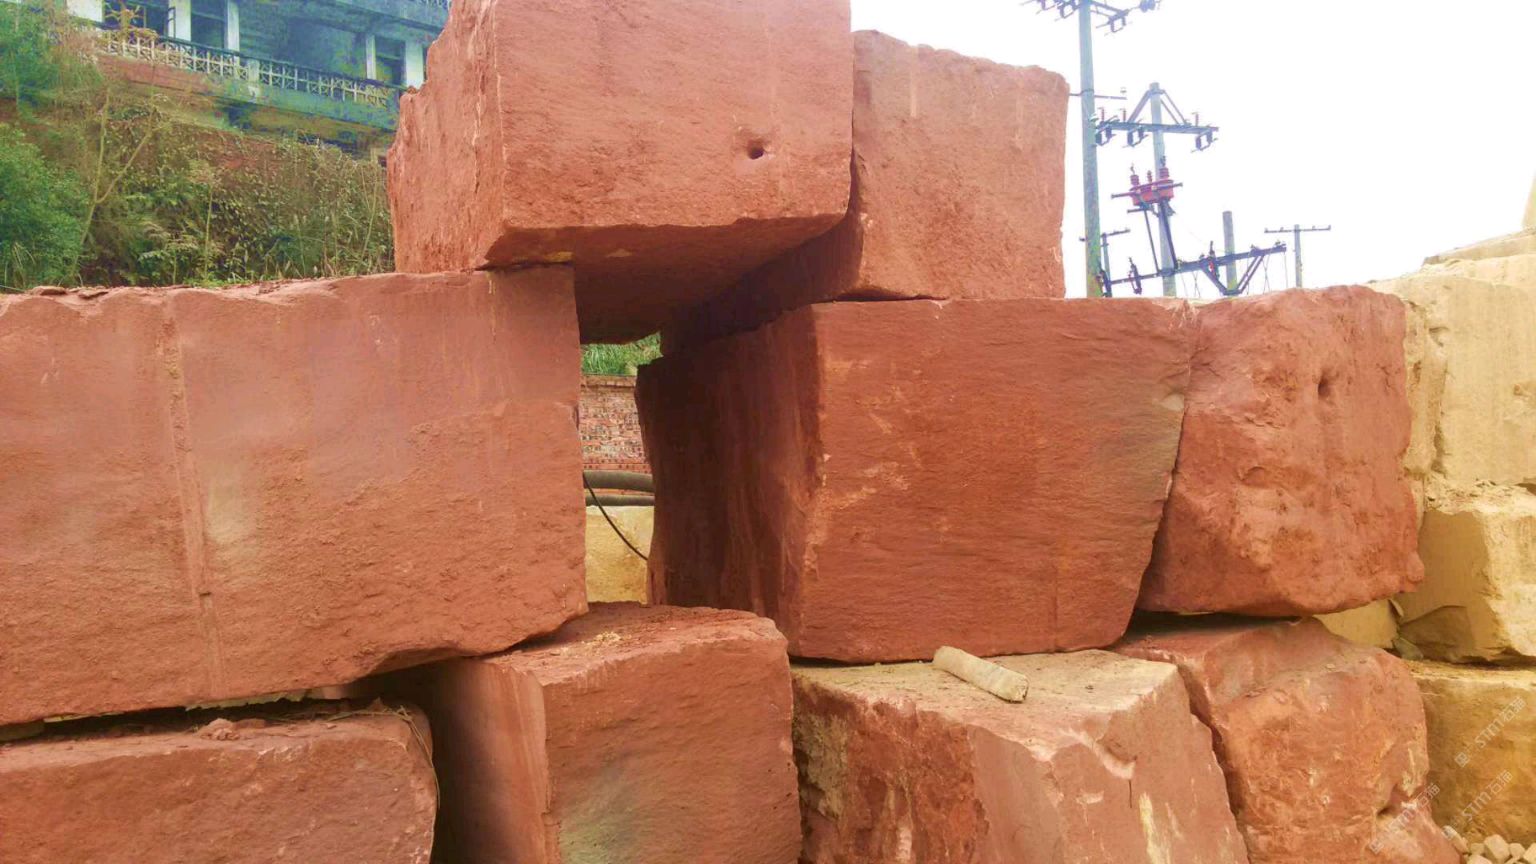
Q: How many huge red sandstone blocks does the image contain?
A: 9